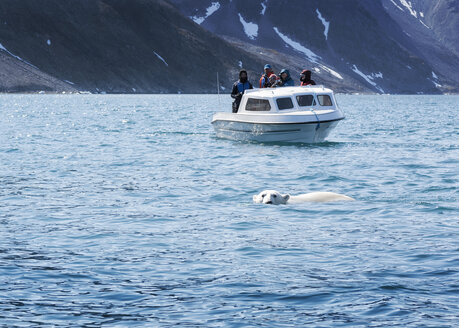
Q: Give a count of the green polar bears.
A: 0